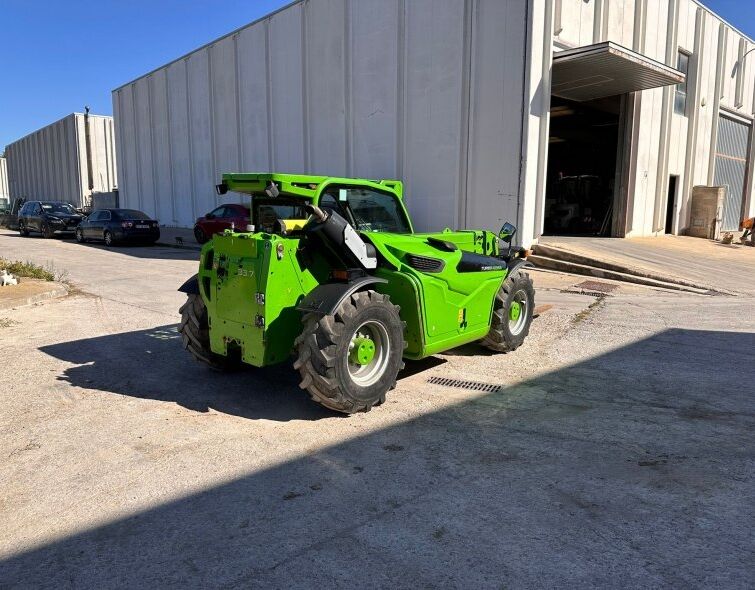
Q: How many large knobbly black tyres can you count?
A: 3